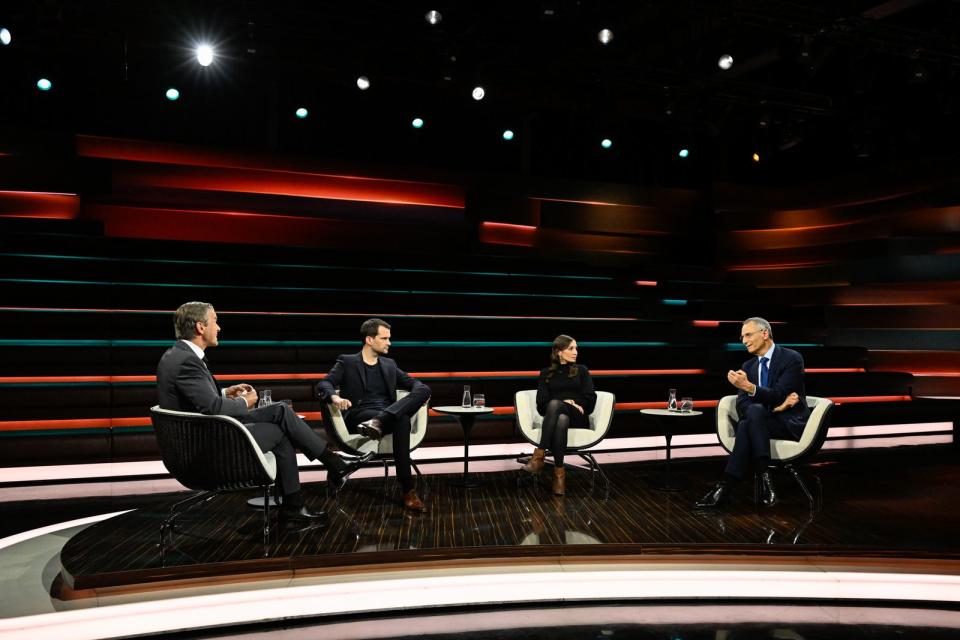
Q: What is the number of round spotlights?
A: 15